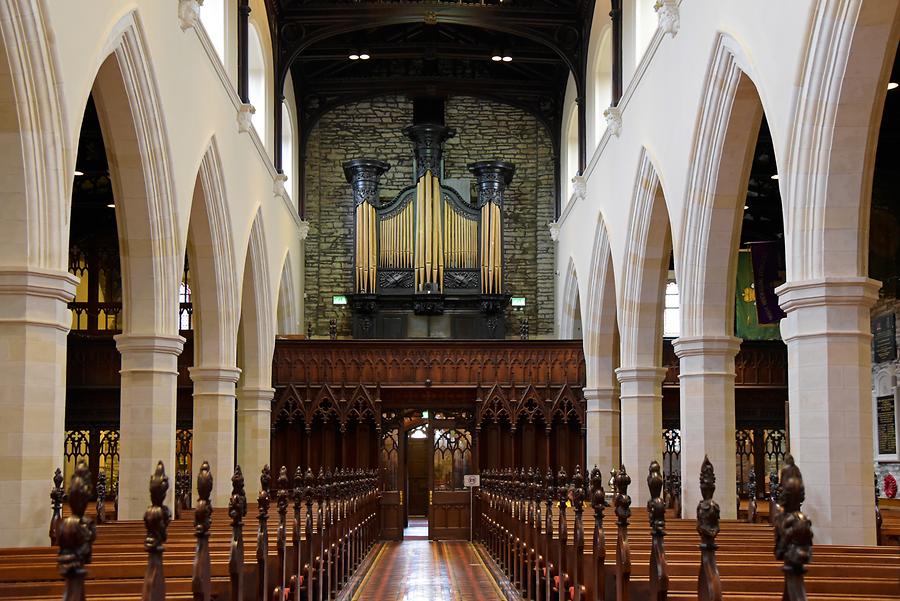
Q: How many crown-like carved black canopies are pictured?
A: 3